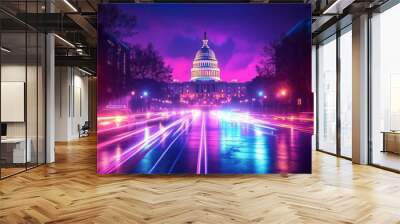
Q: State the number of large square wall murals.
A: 1